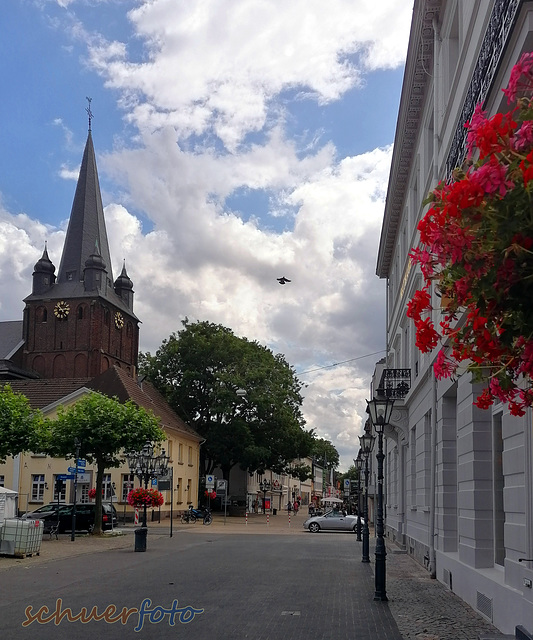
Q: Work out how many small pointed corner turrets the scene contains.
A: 3